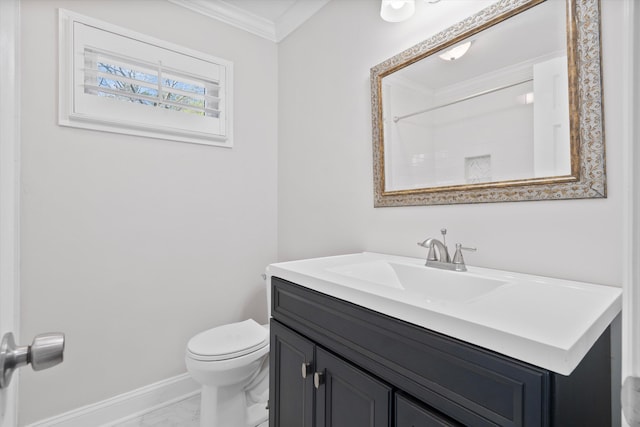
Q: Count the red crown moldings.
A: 0